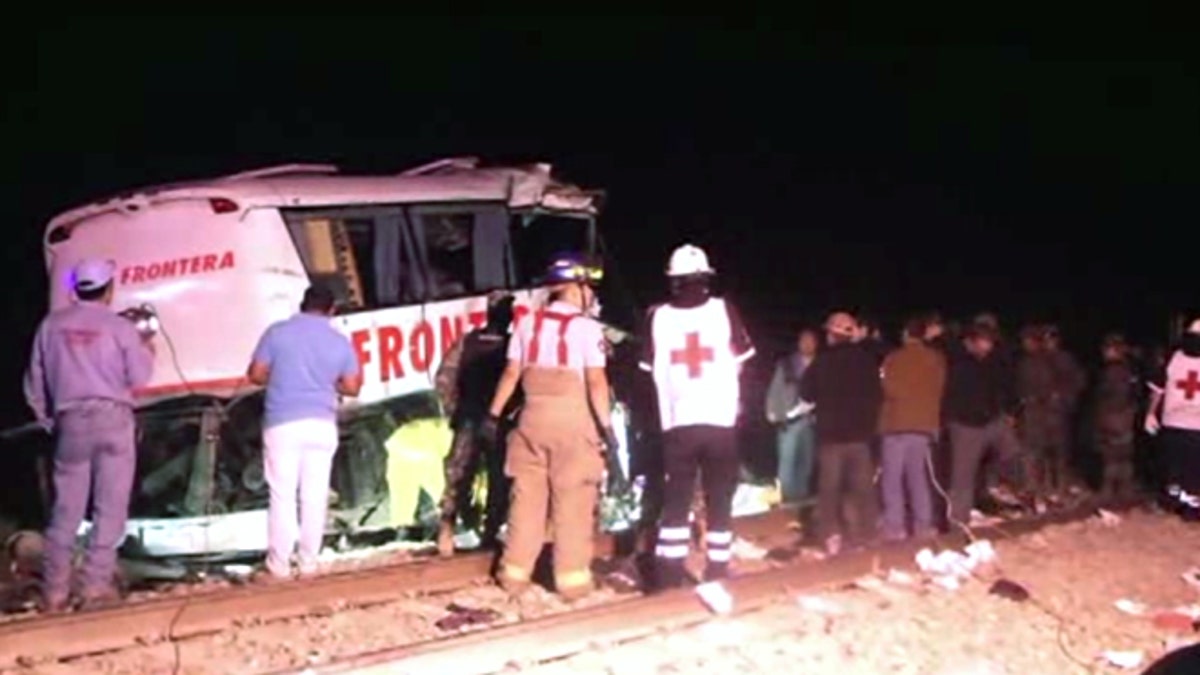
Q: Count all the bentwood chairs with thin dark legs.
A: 0